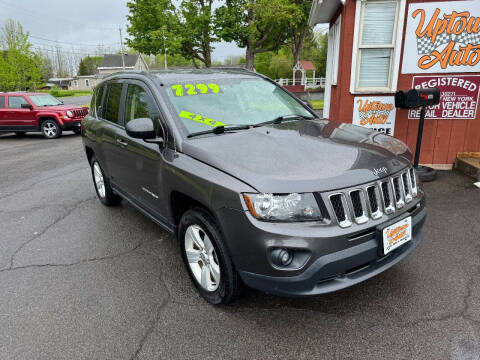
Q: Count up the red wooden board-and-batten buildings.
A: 1